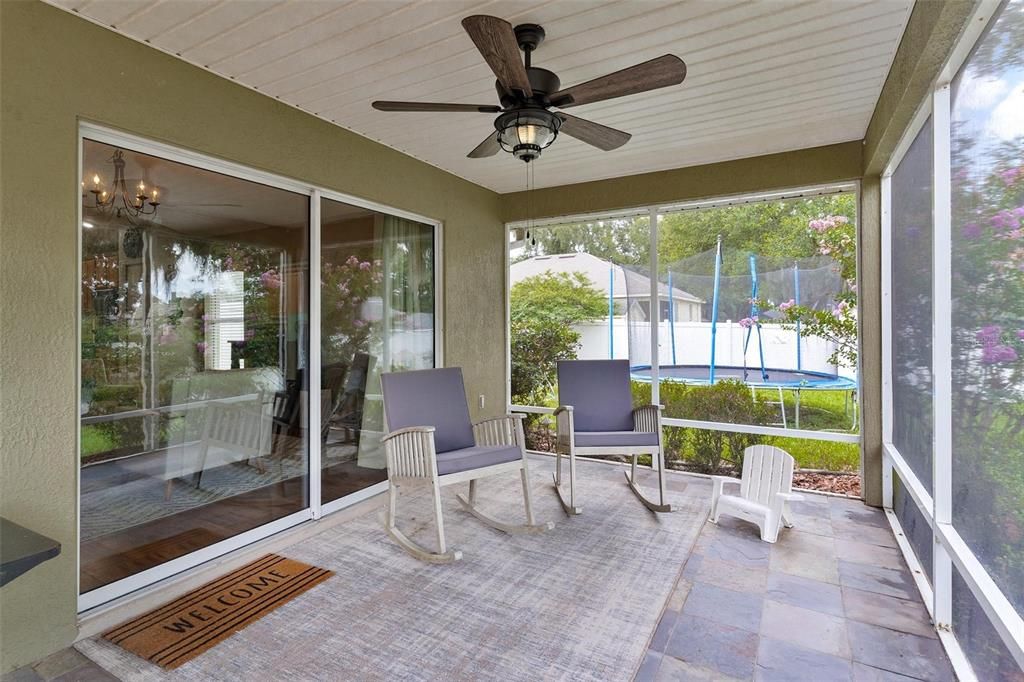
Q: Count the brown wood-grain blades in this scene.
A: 5